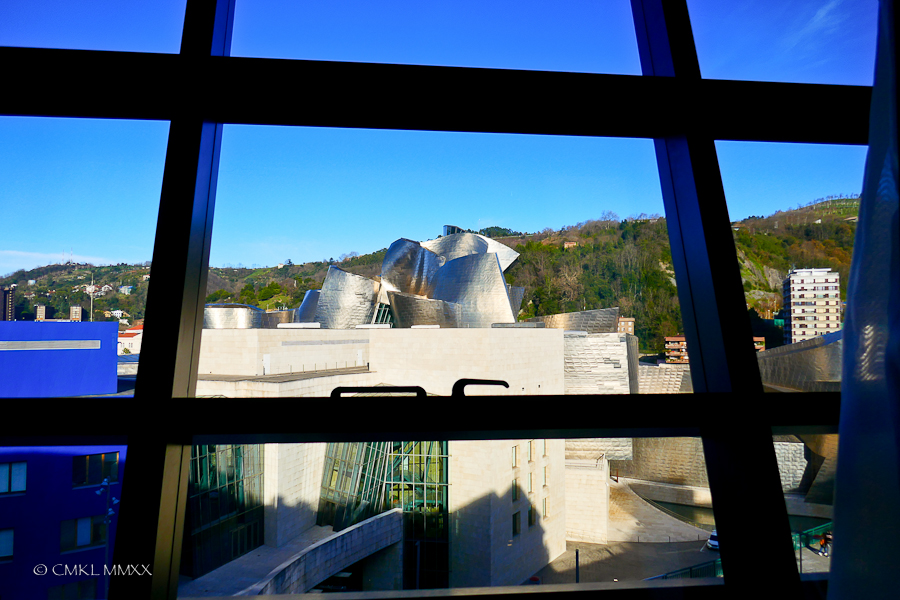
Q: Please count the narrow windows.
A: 9